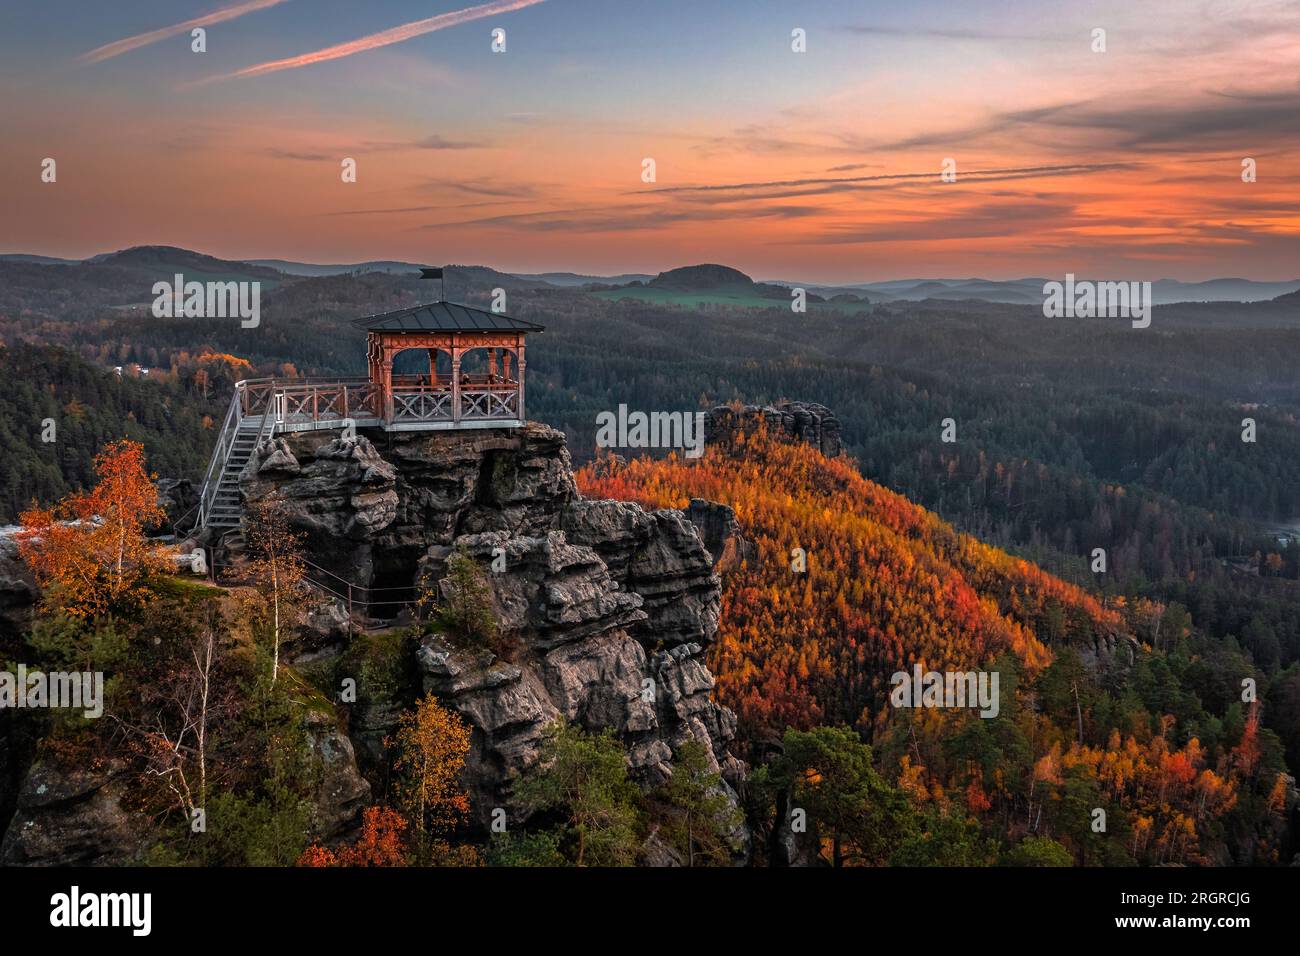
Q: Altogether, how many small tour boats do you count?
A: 0